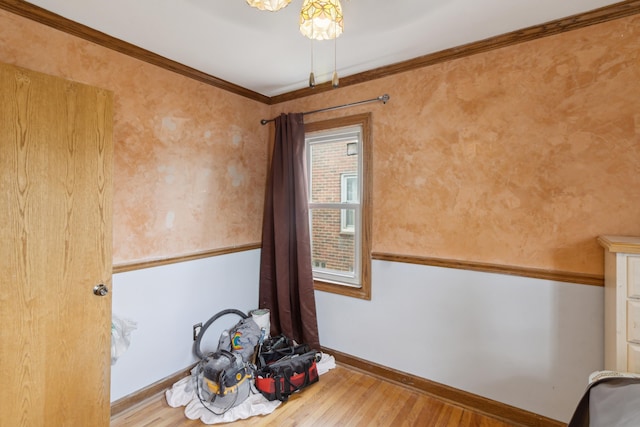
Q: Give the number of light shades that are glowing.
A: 2